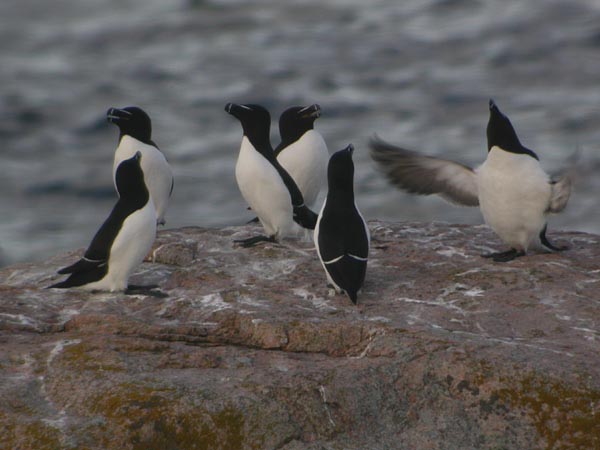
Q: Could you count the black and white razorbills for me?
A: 6